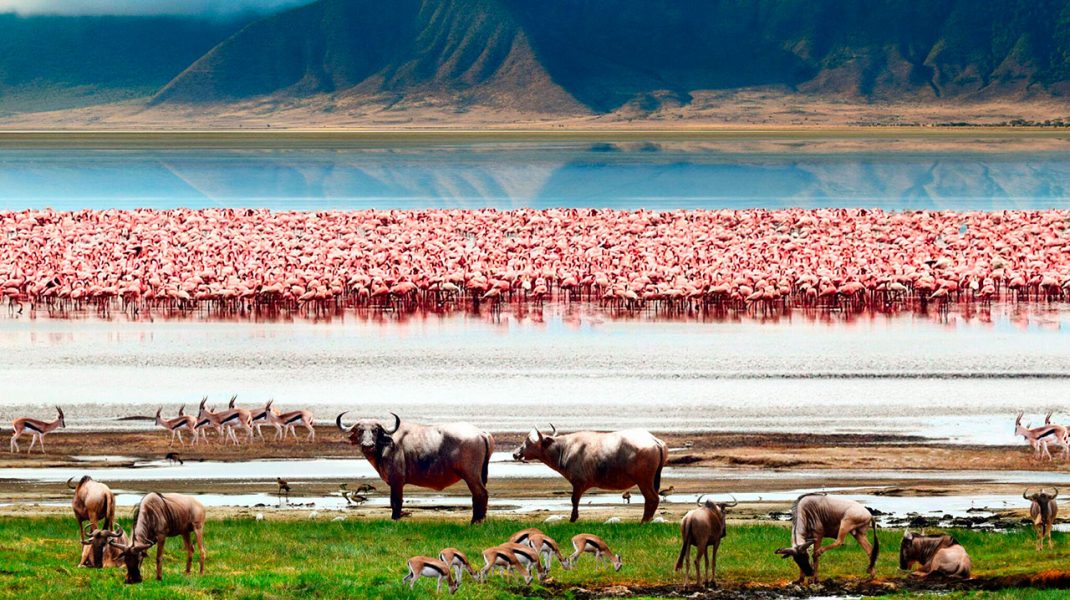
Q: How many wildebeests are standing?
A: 5